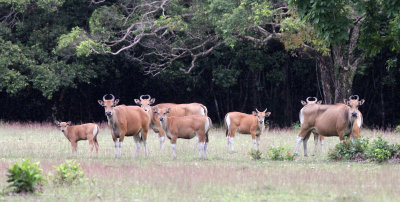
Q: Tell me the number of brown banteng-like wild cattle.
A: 7